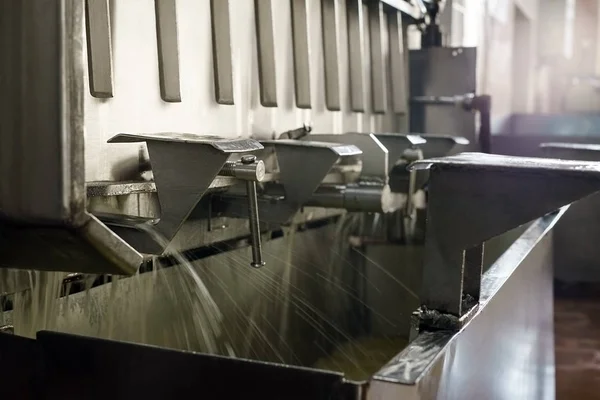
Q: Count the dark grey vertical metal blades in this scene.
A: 9